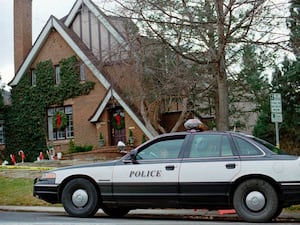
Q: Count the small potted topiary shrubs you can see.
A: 2